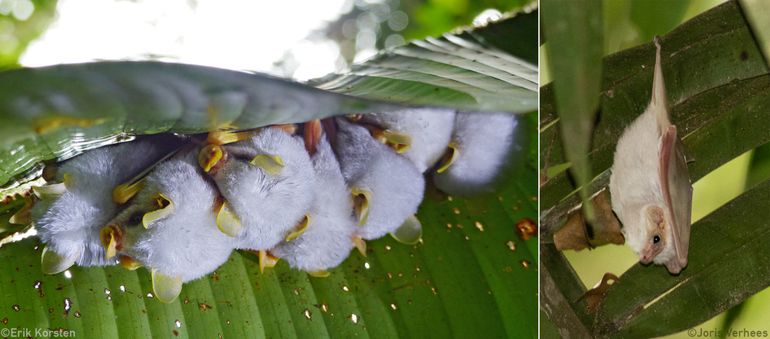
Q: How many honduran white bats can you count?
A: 7